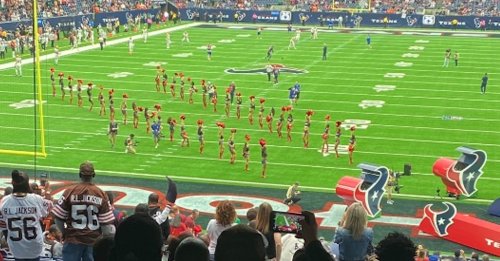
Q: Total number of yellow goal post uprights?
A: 3